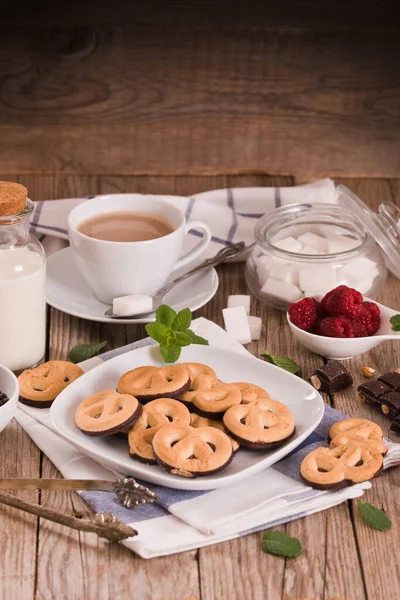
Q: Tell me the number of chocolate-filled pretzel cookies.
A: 11